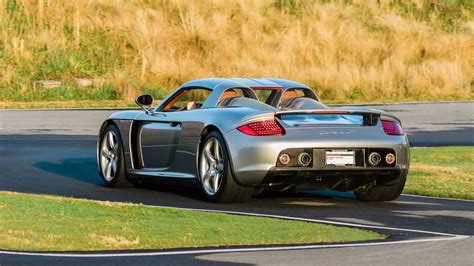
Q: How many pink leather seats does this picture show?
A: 2